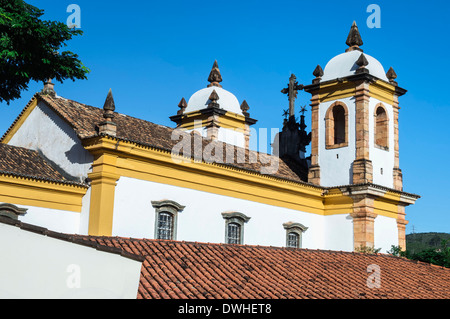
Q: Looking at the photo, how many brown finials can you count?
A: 9